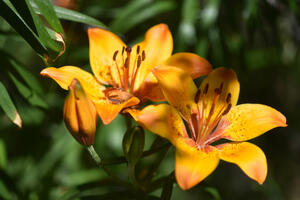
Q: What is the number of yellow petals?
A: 12